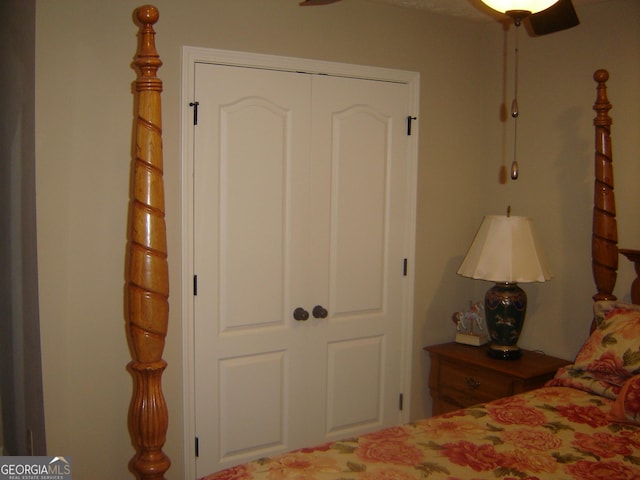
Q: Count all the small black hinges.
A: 6